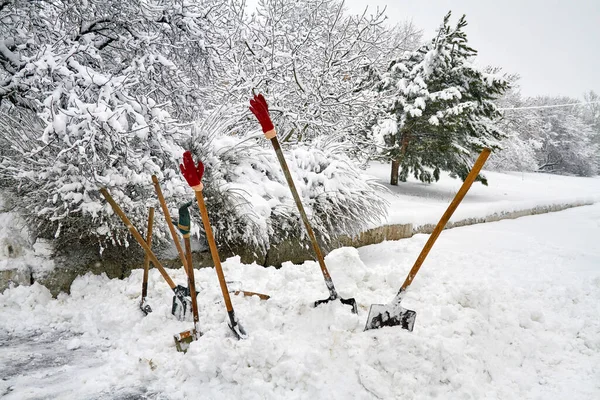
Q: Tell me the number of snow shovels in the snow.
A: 7